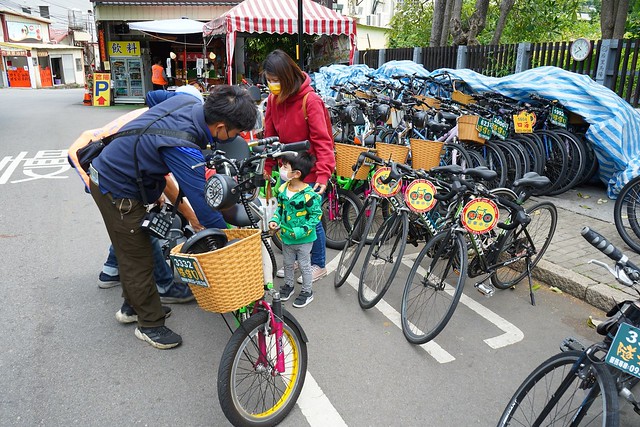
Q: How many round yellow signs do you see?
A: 3